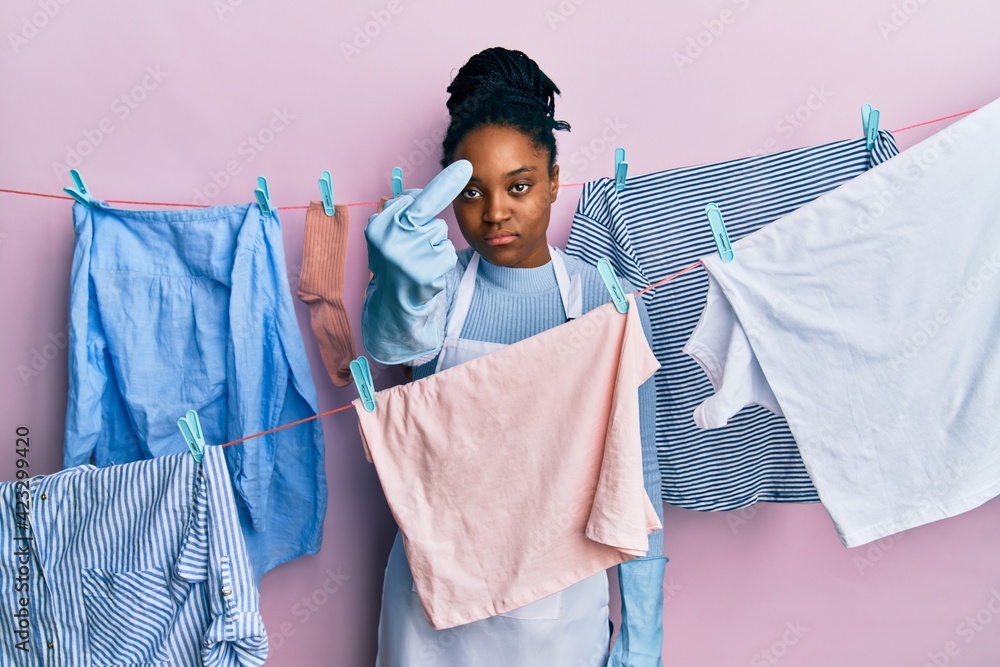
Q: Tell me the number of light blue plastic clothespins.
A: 10